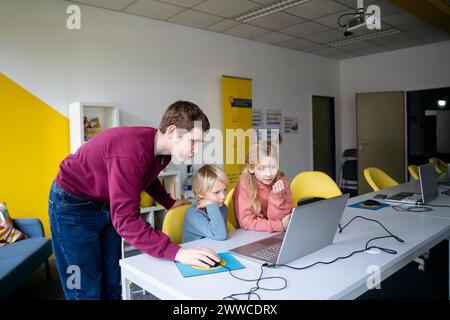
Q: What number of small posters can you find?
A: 3